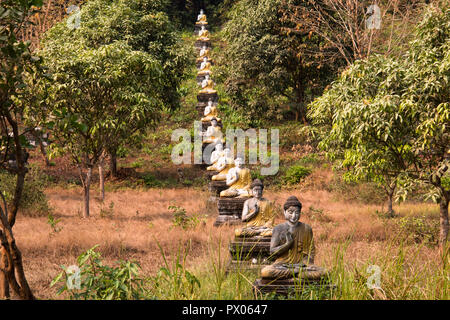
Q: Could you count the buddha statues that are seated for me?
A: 12